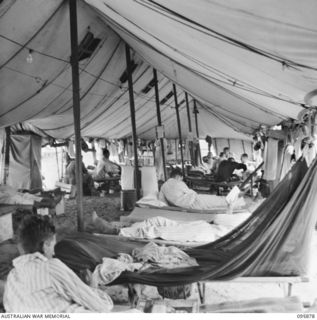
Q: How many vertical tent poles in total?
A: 6